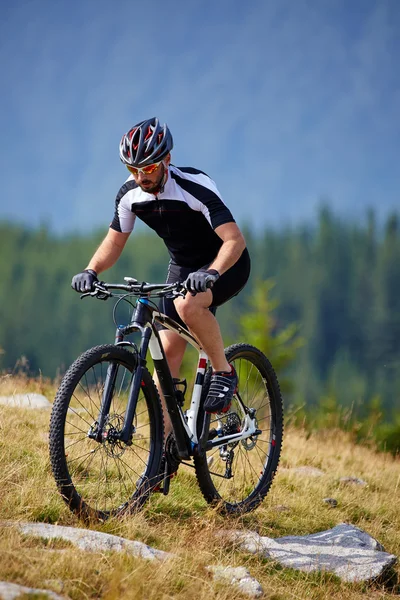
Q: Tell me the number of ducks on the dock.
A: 0